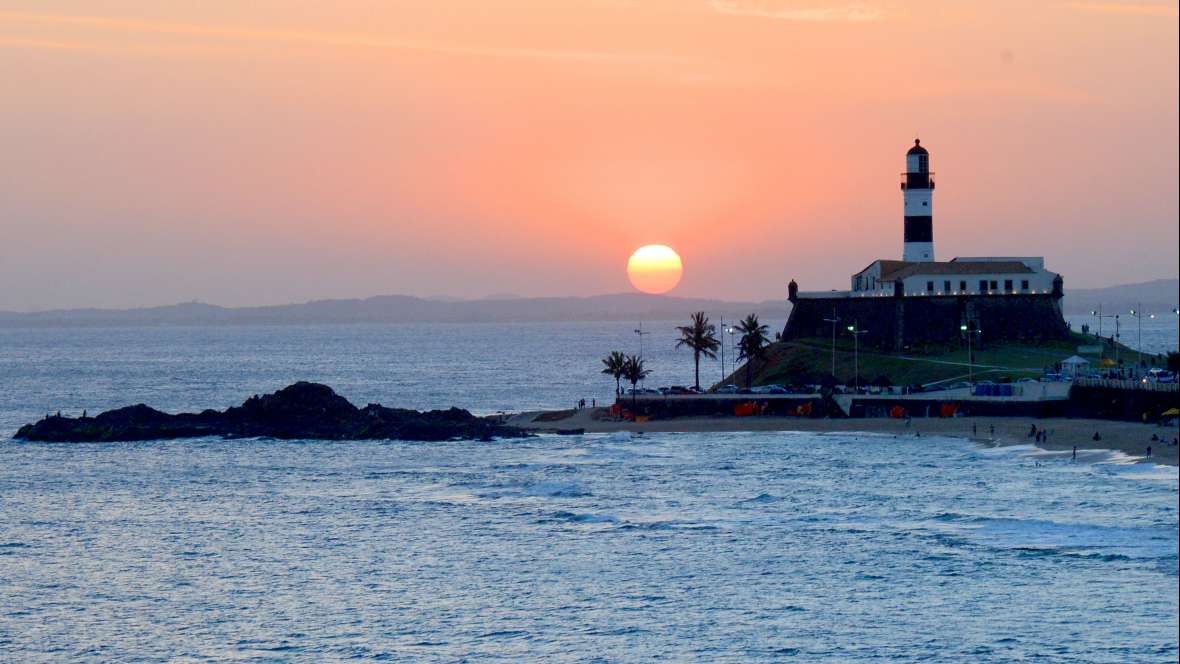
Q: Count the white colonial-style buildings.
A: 1